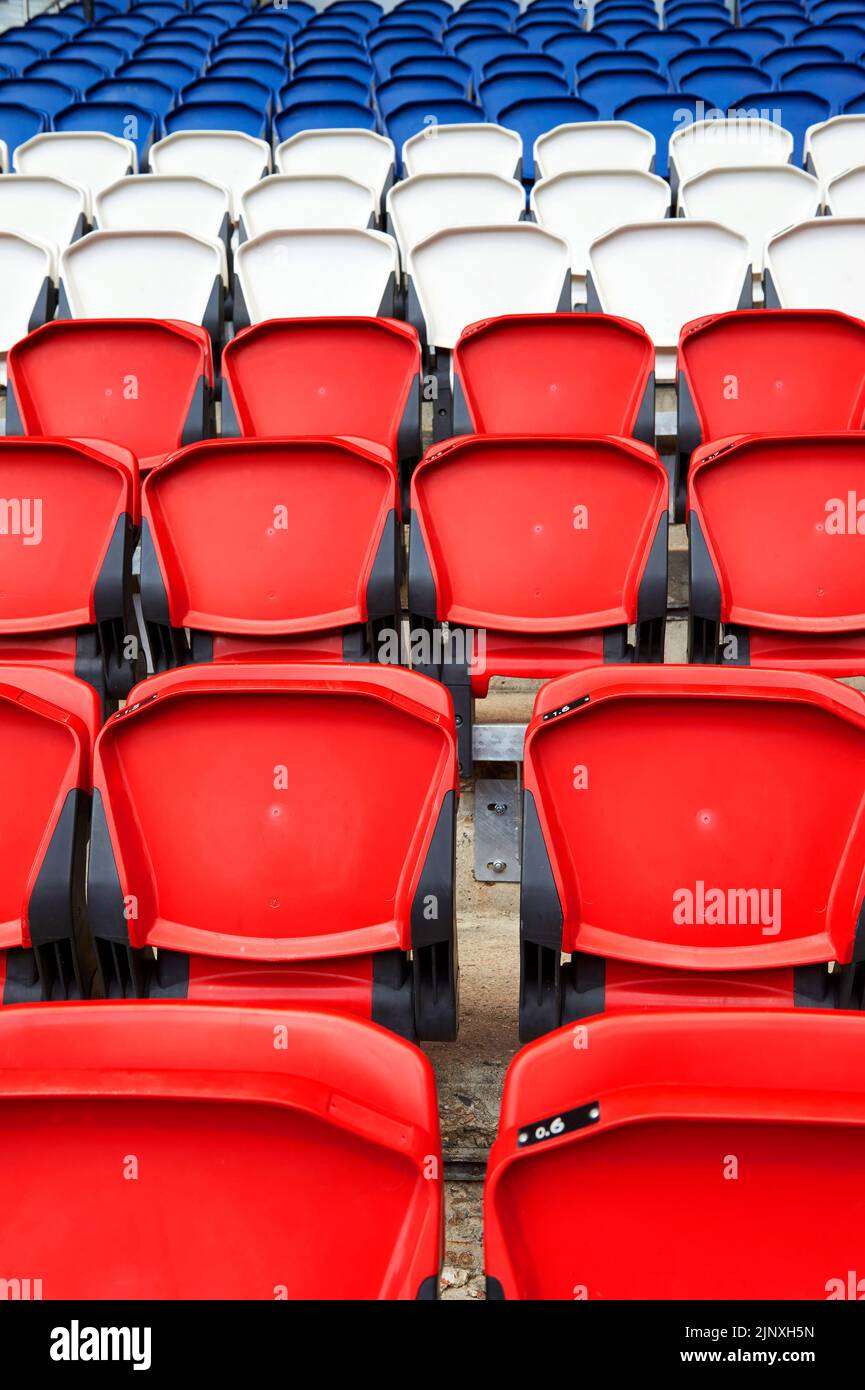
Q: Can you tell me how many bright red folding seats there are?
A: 13